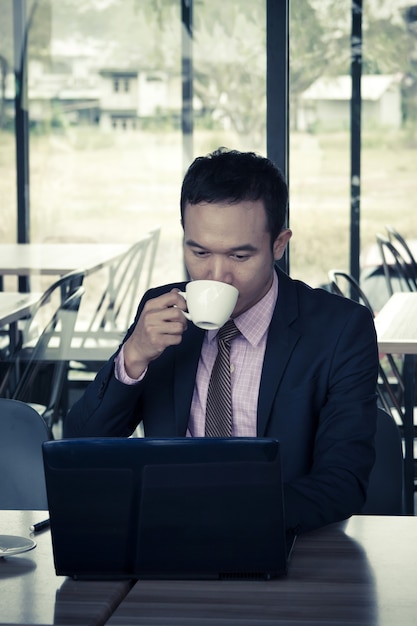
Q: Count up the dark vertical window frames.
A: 4